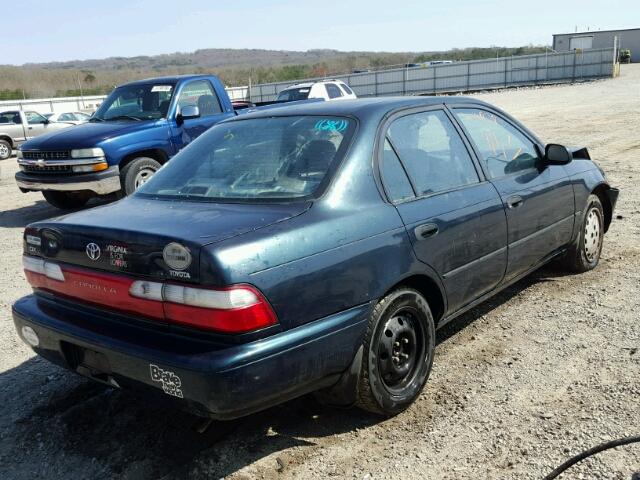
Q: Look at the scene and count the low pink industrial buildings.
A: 0